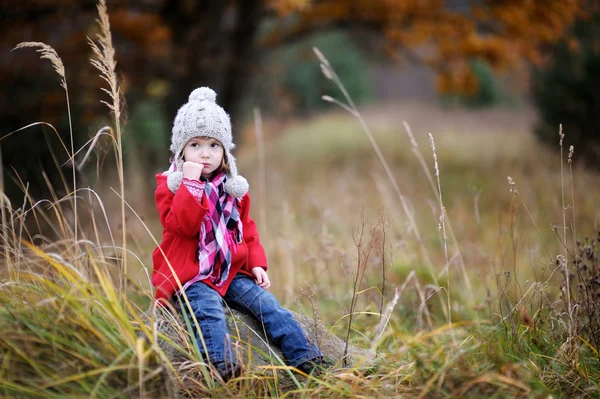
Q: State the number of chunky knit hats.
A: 1